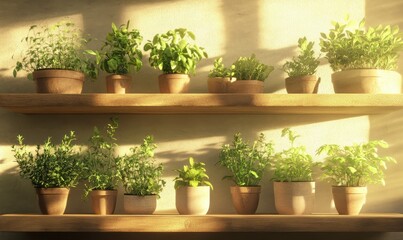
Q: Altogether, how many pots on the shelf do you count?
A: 14